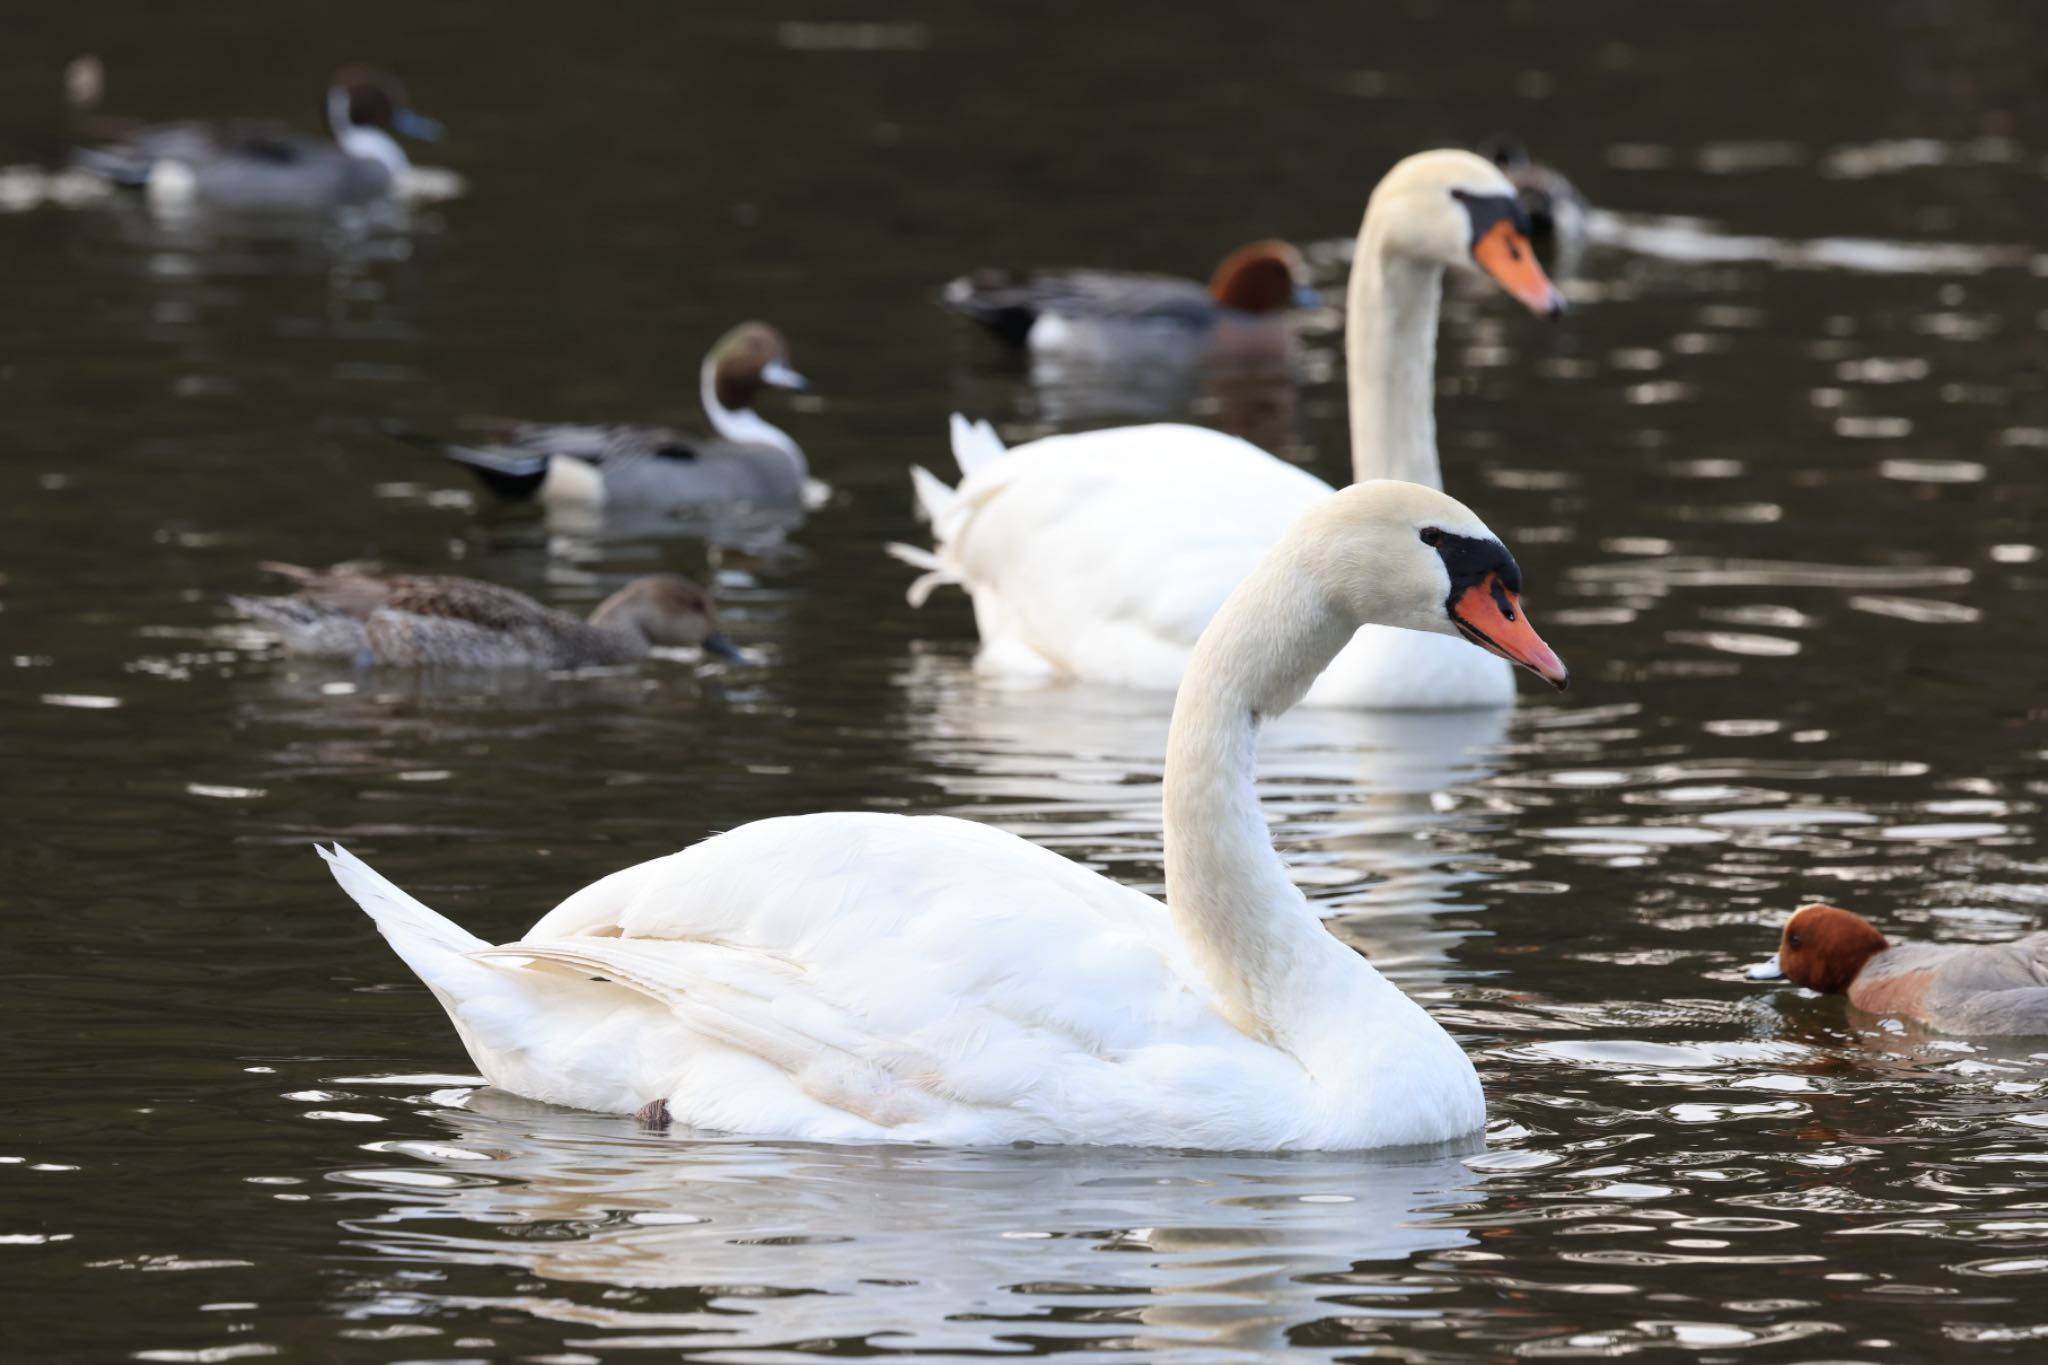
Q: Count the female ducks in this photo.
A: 1